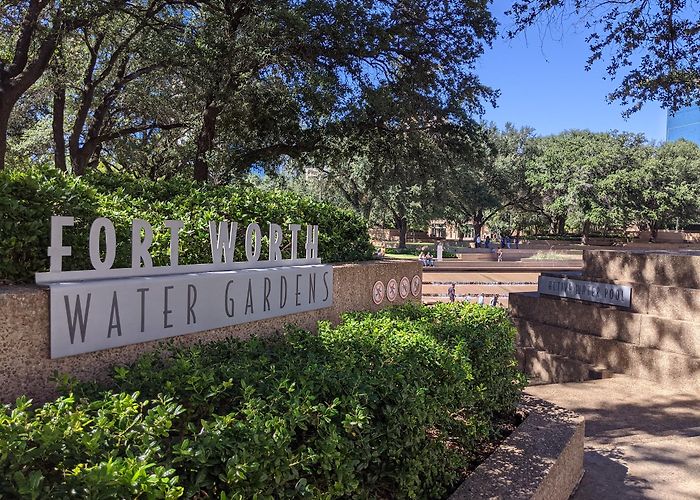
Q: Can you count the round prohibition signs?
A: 4